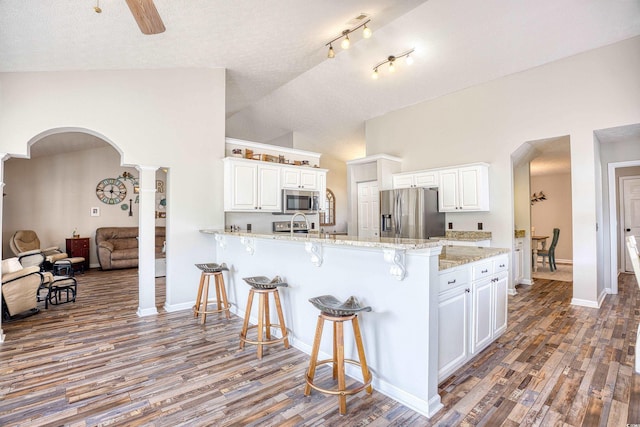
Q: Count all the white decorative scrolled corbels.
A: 4